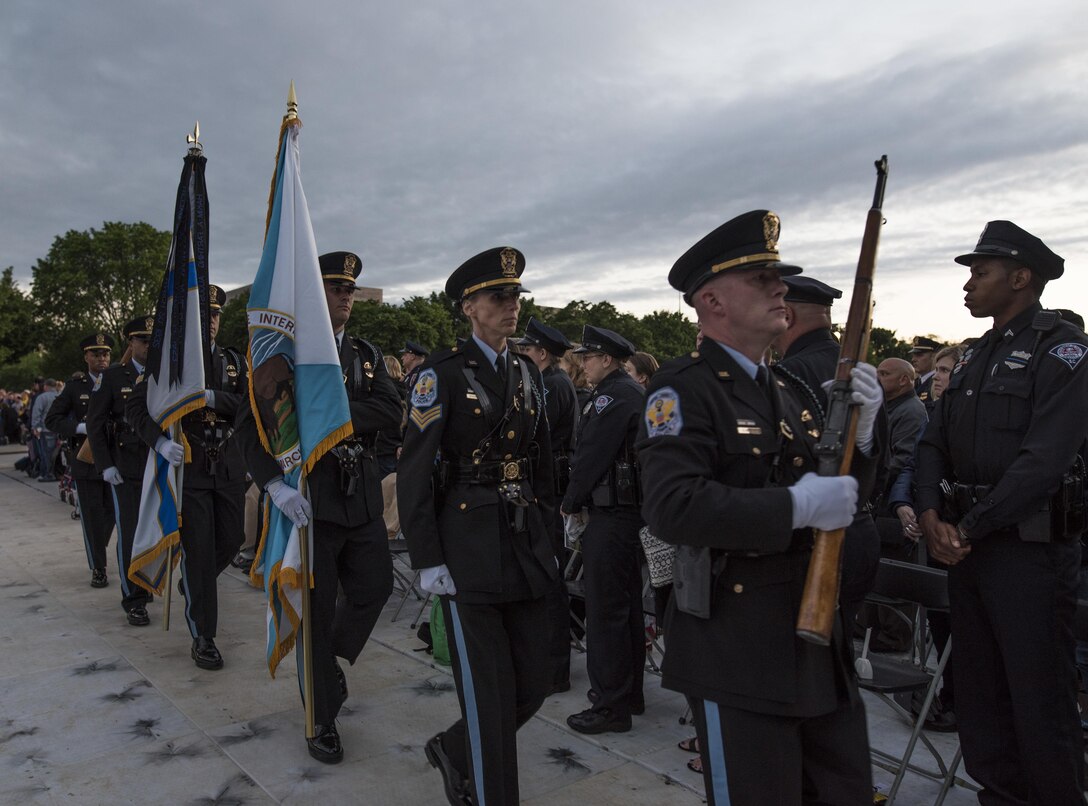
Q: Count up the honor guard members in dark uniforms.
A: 6